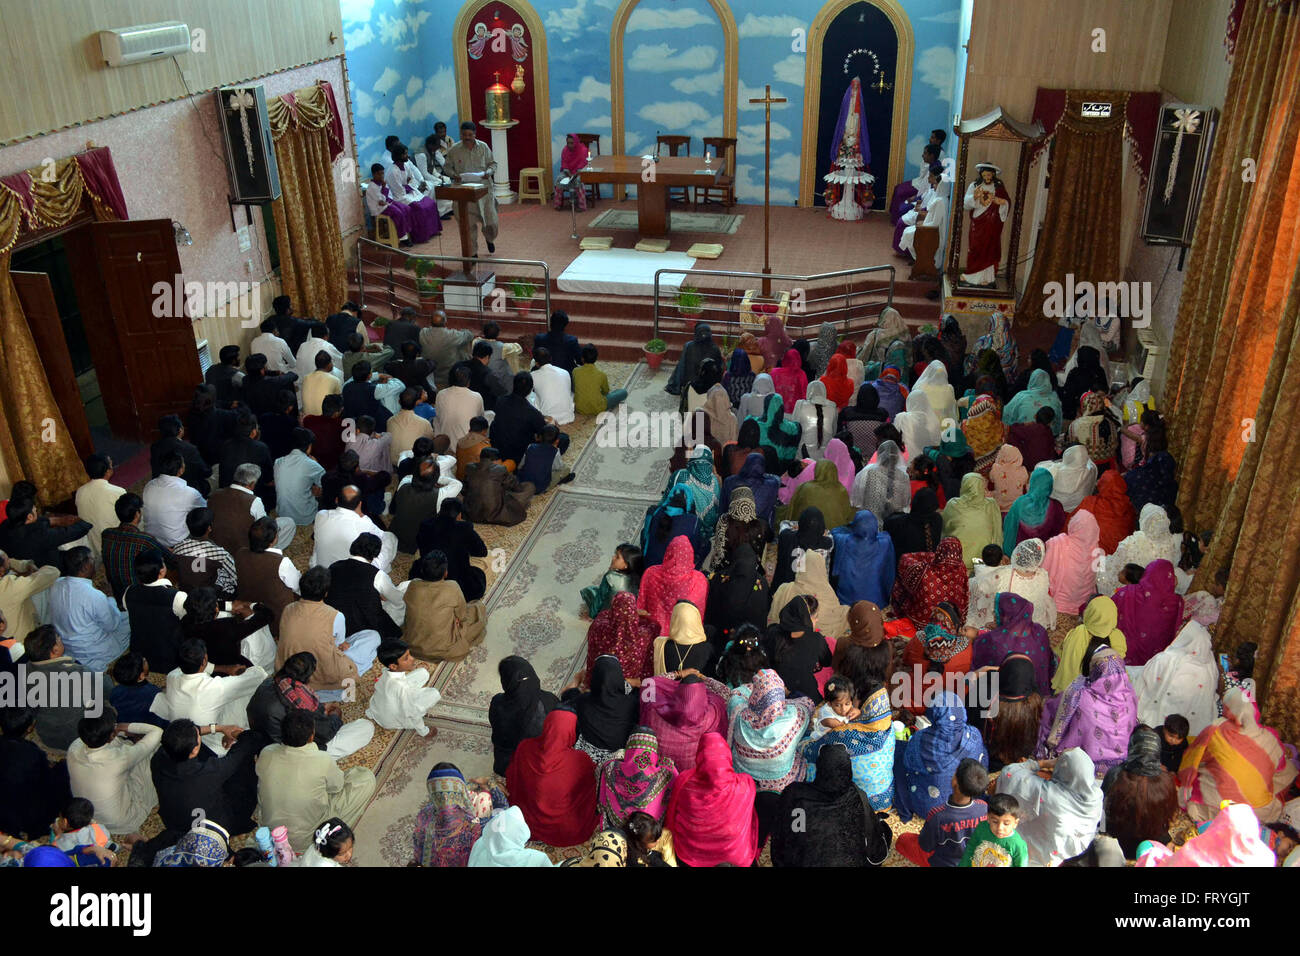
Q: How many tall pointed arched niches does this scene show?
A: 3